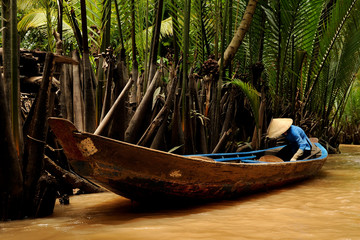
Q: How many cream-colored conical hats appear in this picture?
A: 1